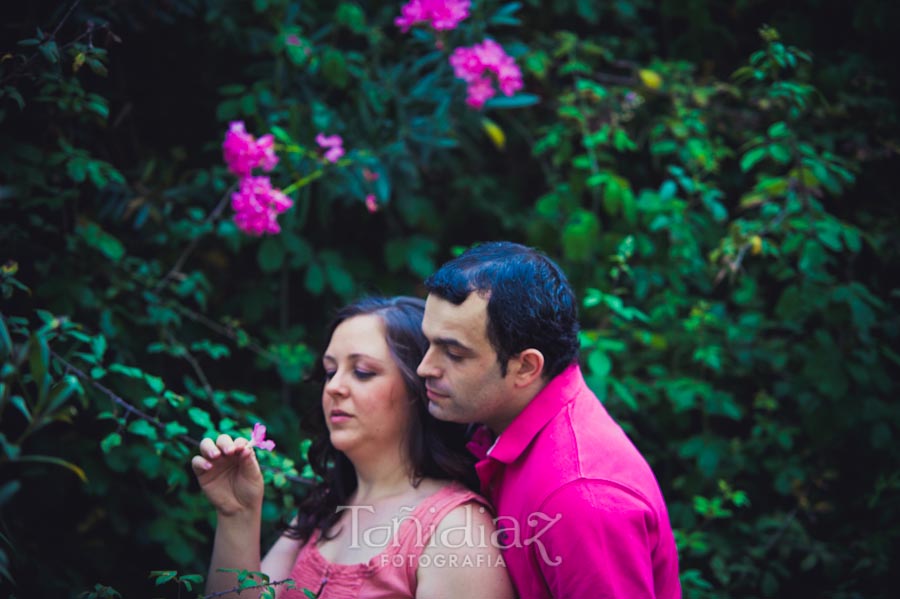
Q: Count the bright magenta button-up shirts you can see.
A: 1